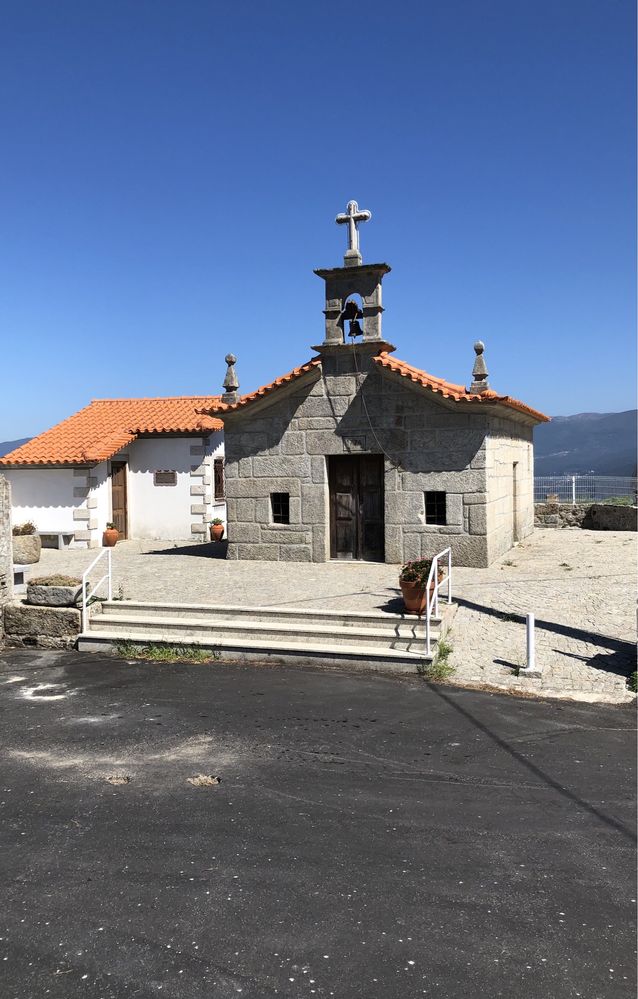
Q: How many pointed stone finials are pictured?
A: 2